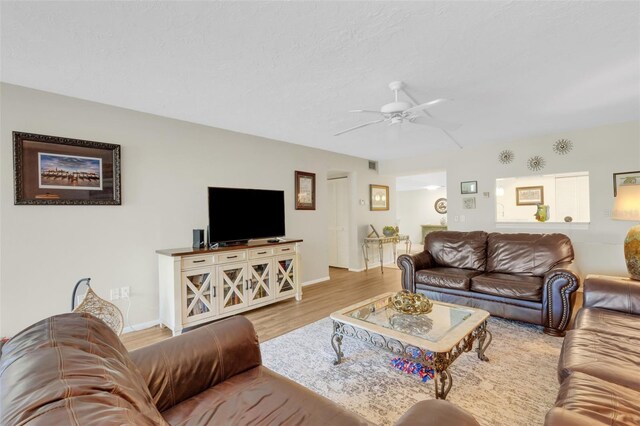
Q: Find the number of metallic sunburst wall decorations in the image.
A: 3